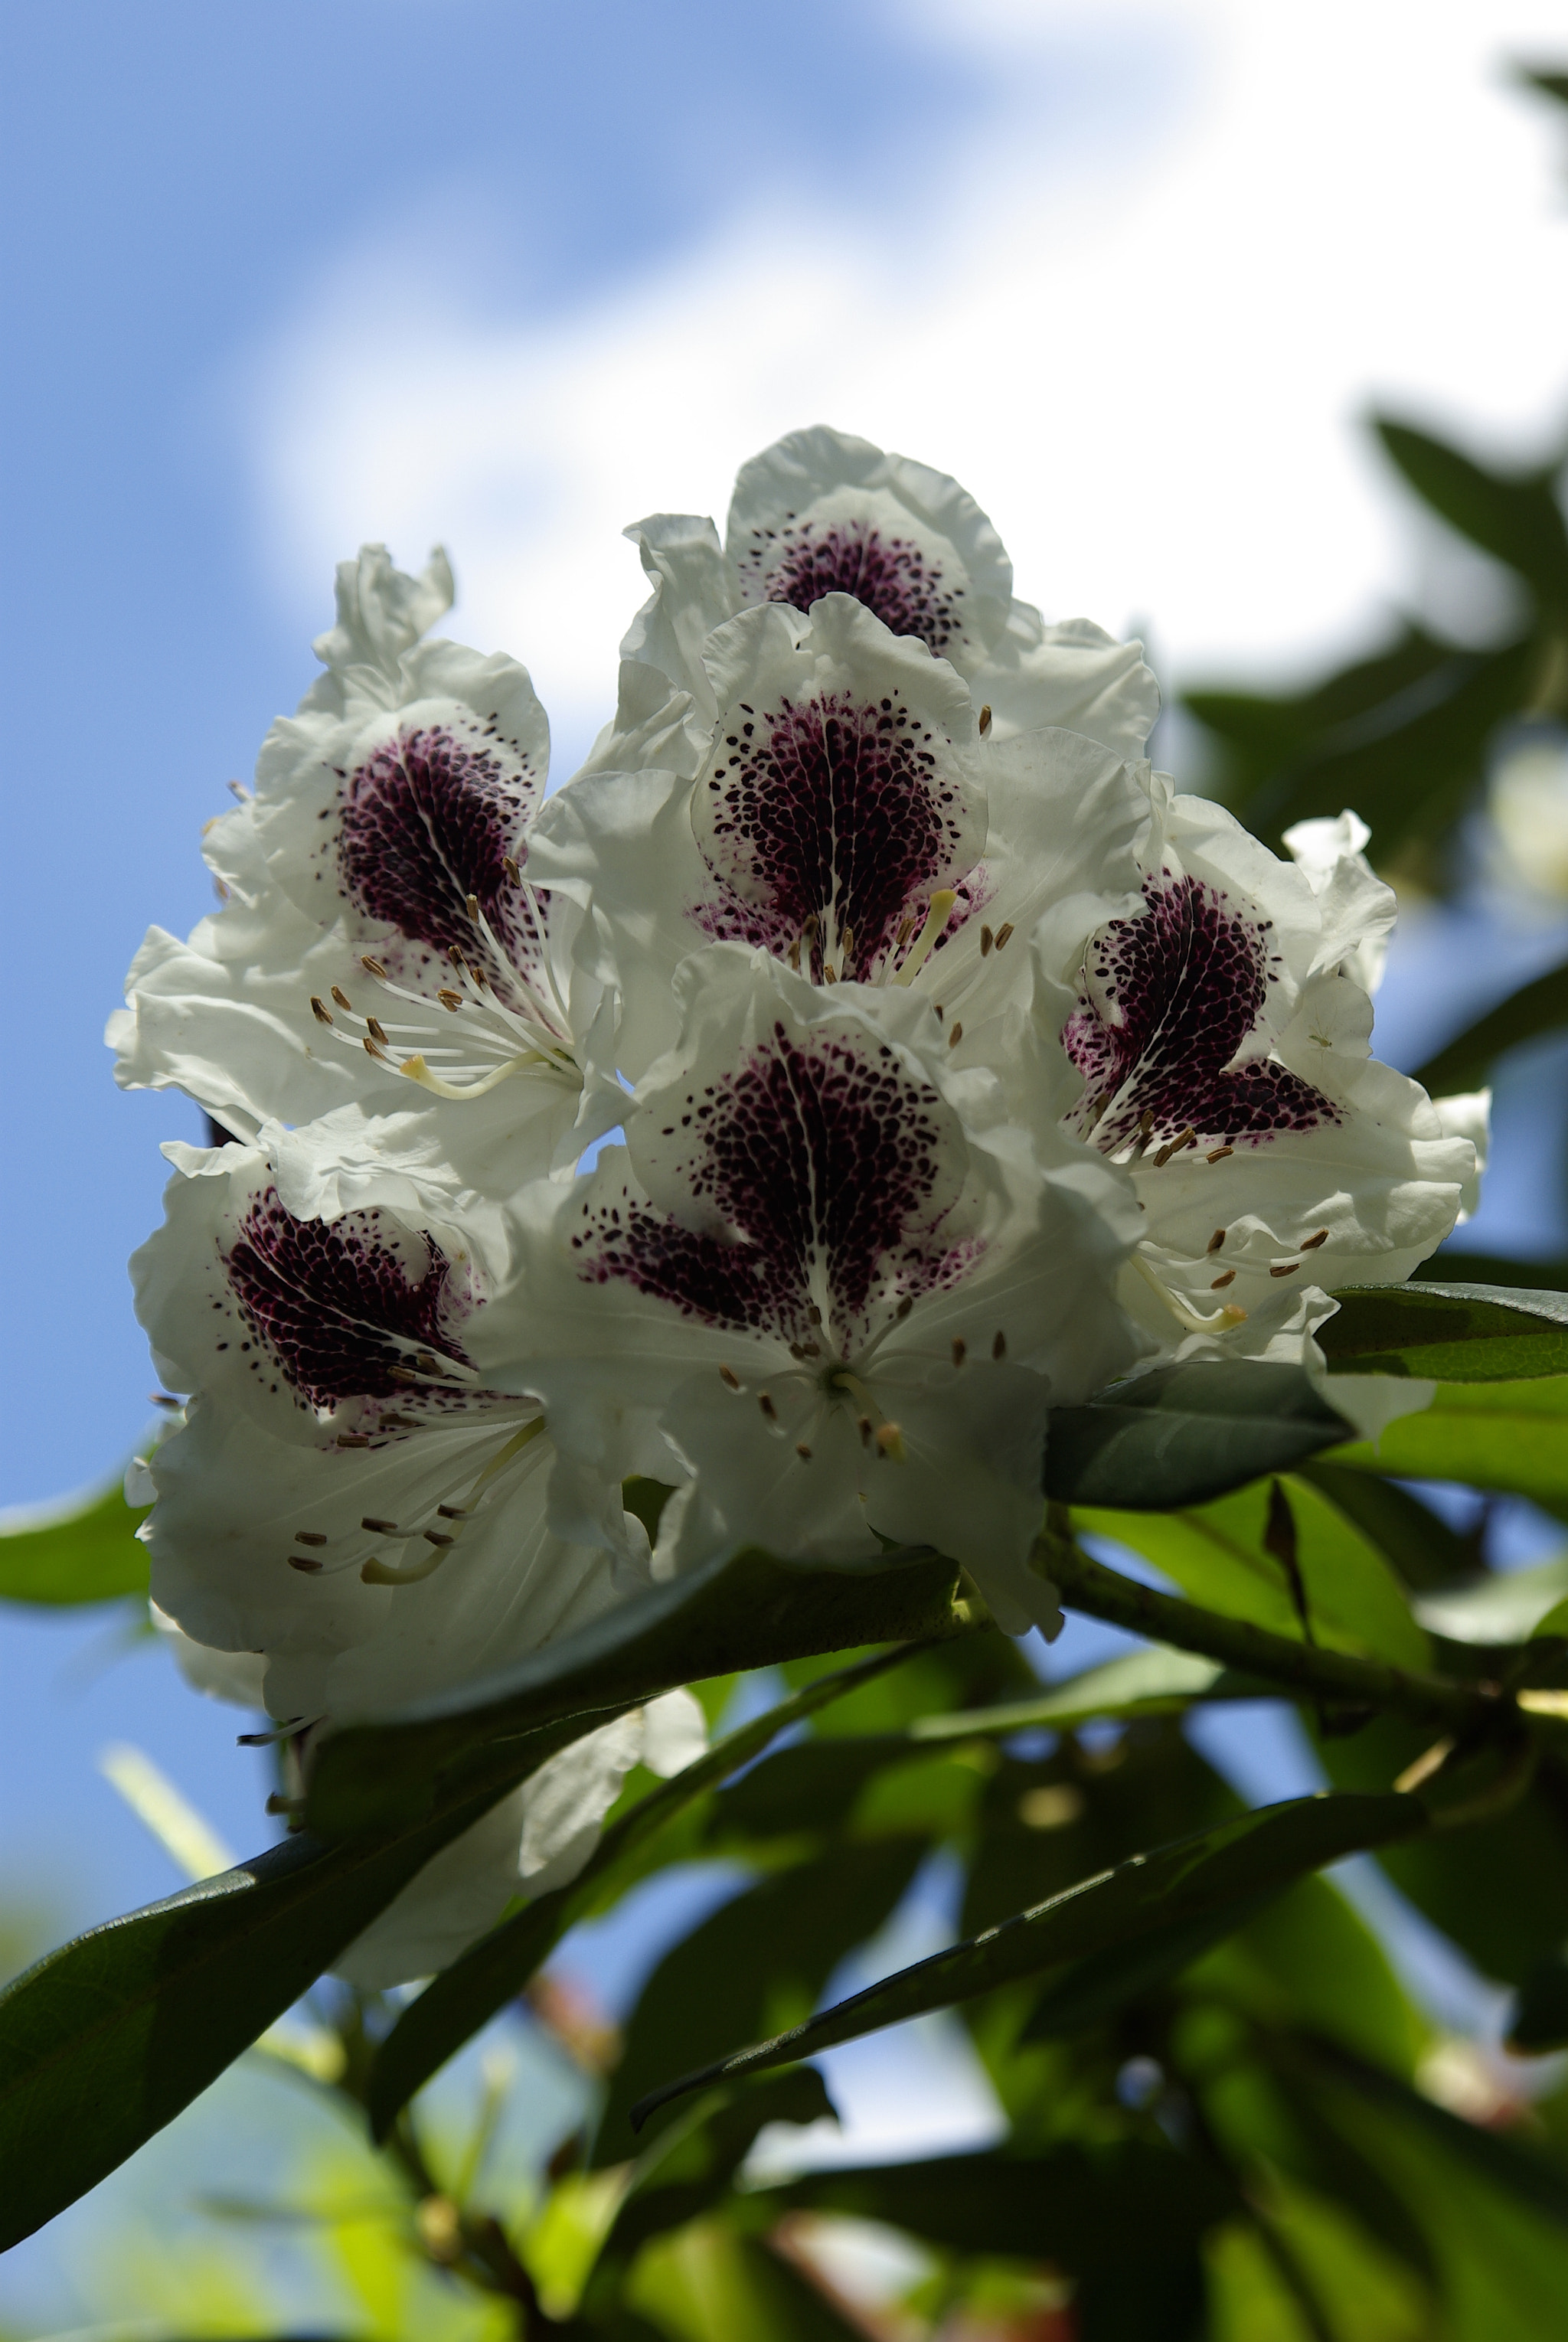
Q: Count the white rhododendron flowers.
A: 6